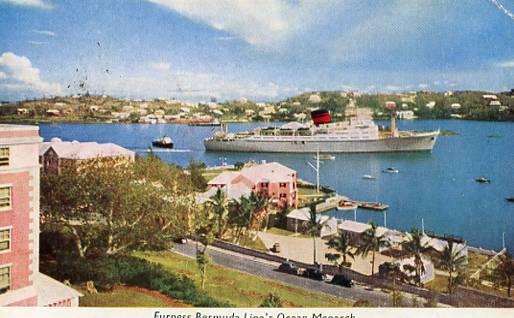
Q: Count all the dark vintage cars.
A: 3